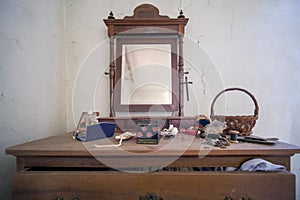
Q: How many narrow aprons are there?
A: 1